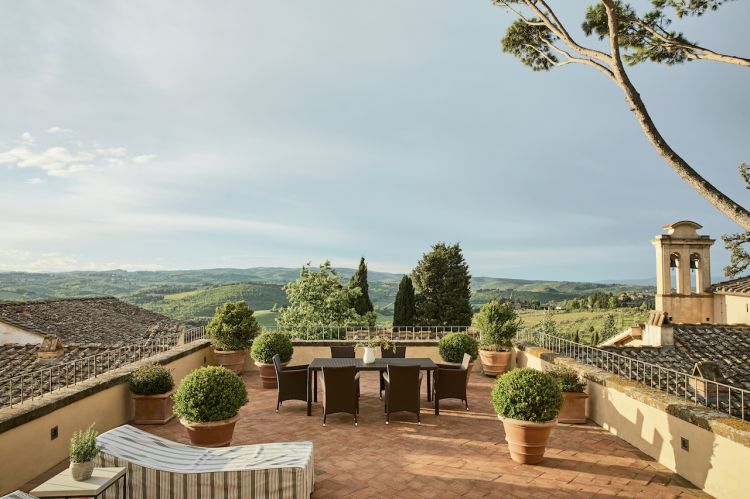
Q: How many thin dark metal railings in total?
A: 3